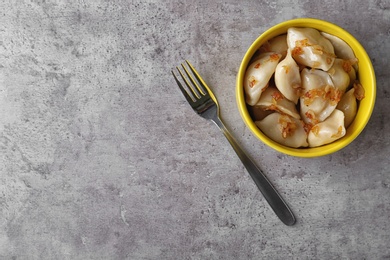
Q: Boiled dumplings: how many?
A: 11